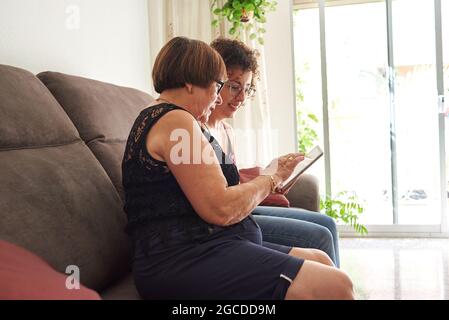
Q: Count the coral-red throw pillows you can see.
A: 2